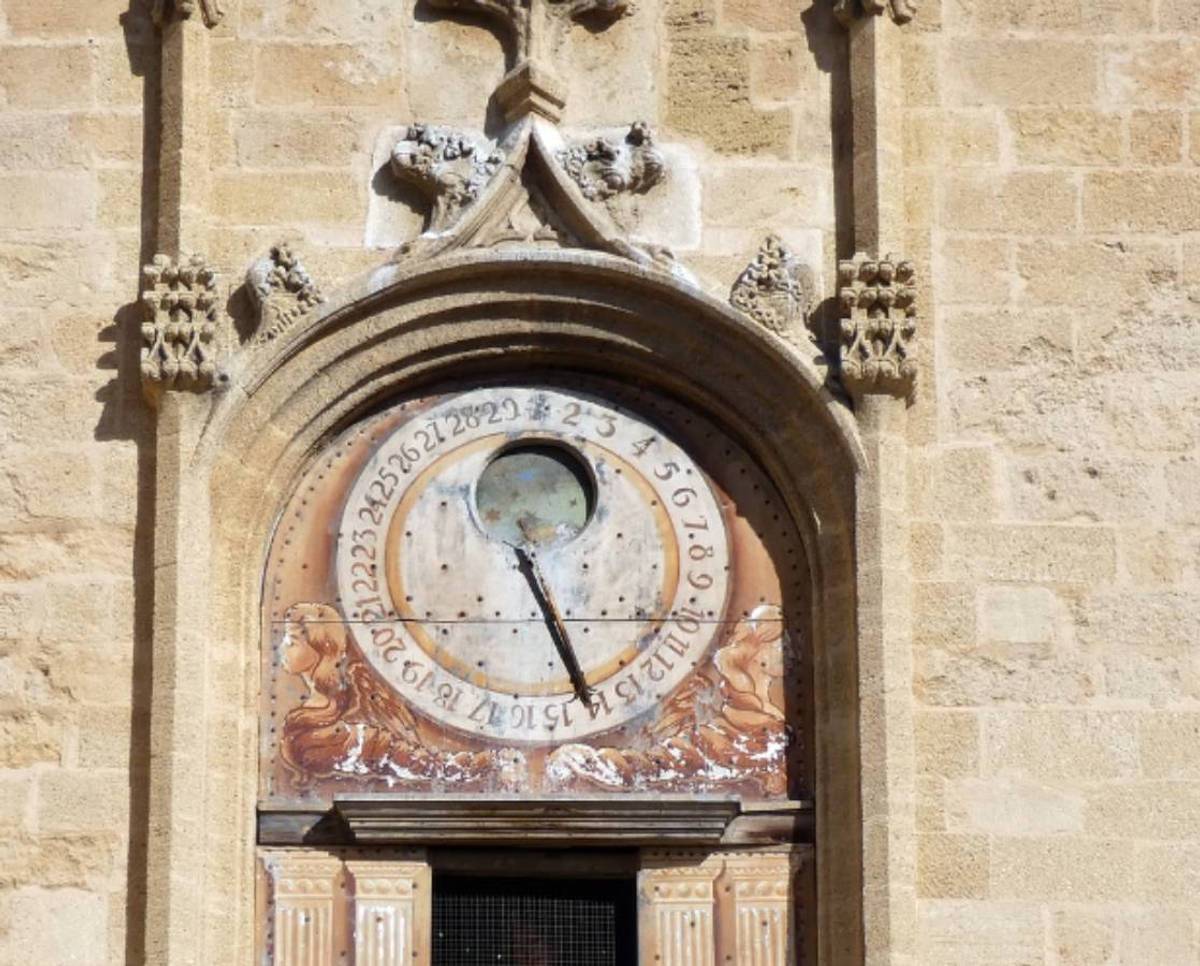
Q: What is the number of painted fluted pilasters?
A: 4